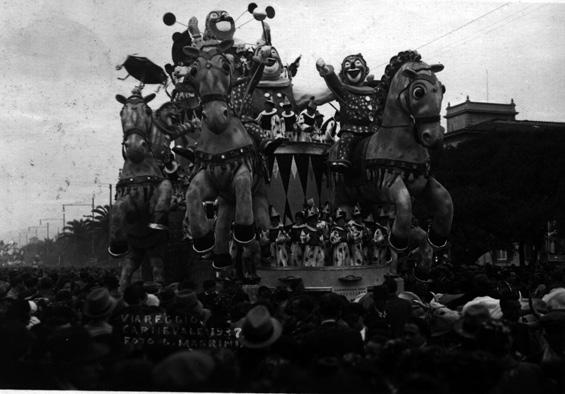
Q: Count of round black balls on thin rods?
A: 3